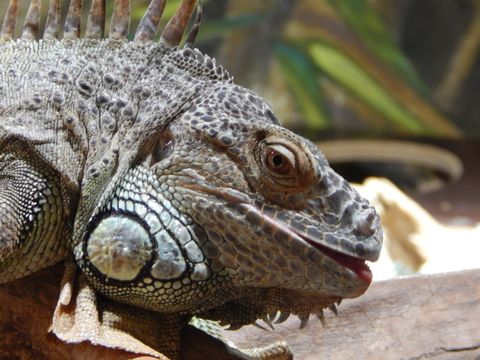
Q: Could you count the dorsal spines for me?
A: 9